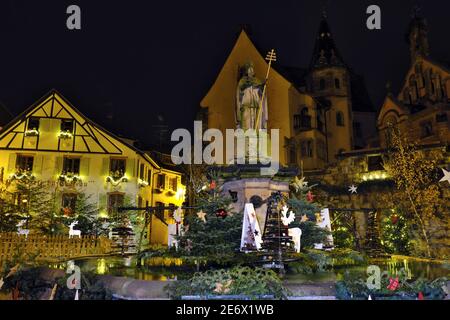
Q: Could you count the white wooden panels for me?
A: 2